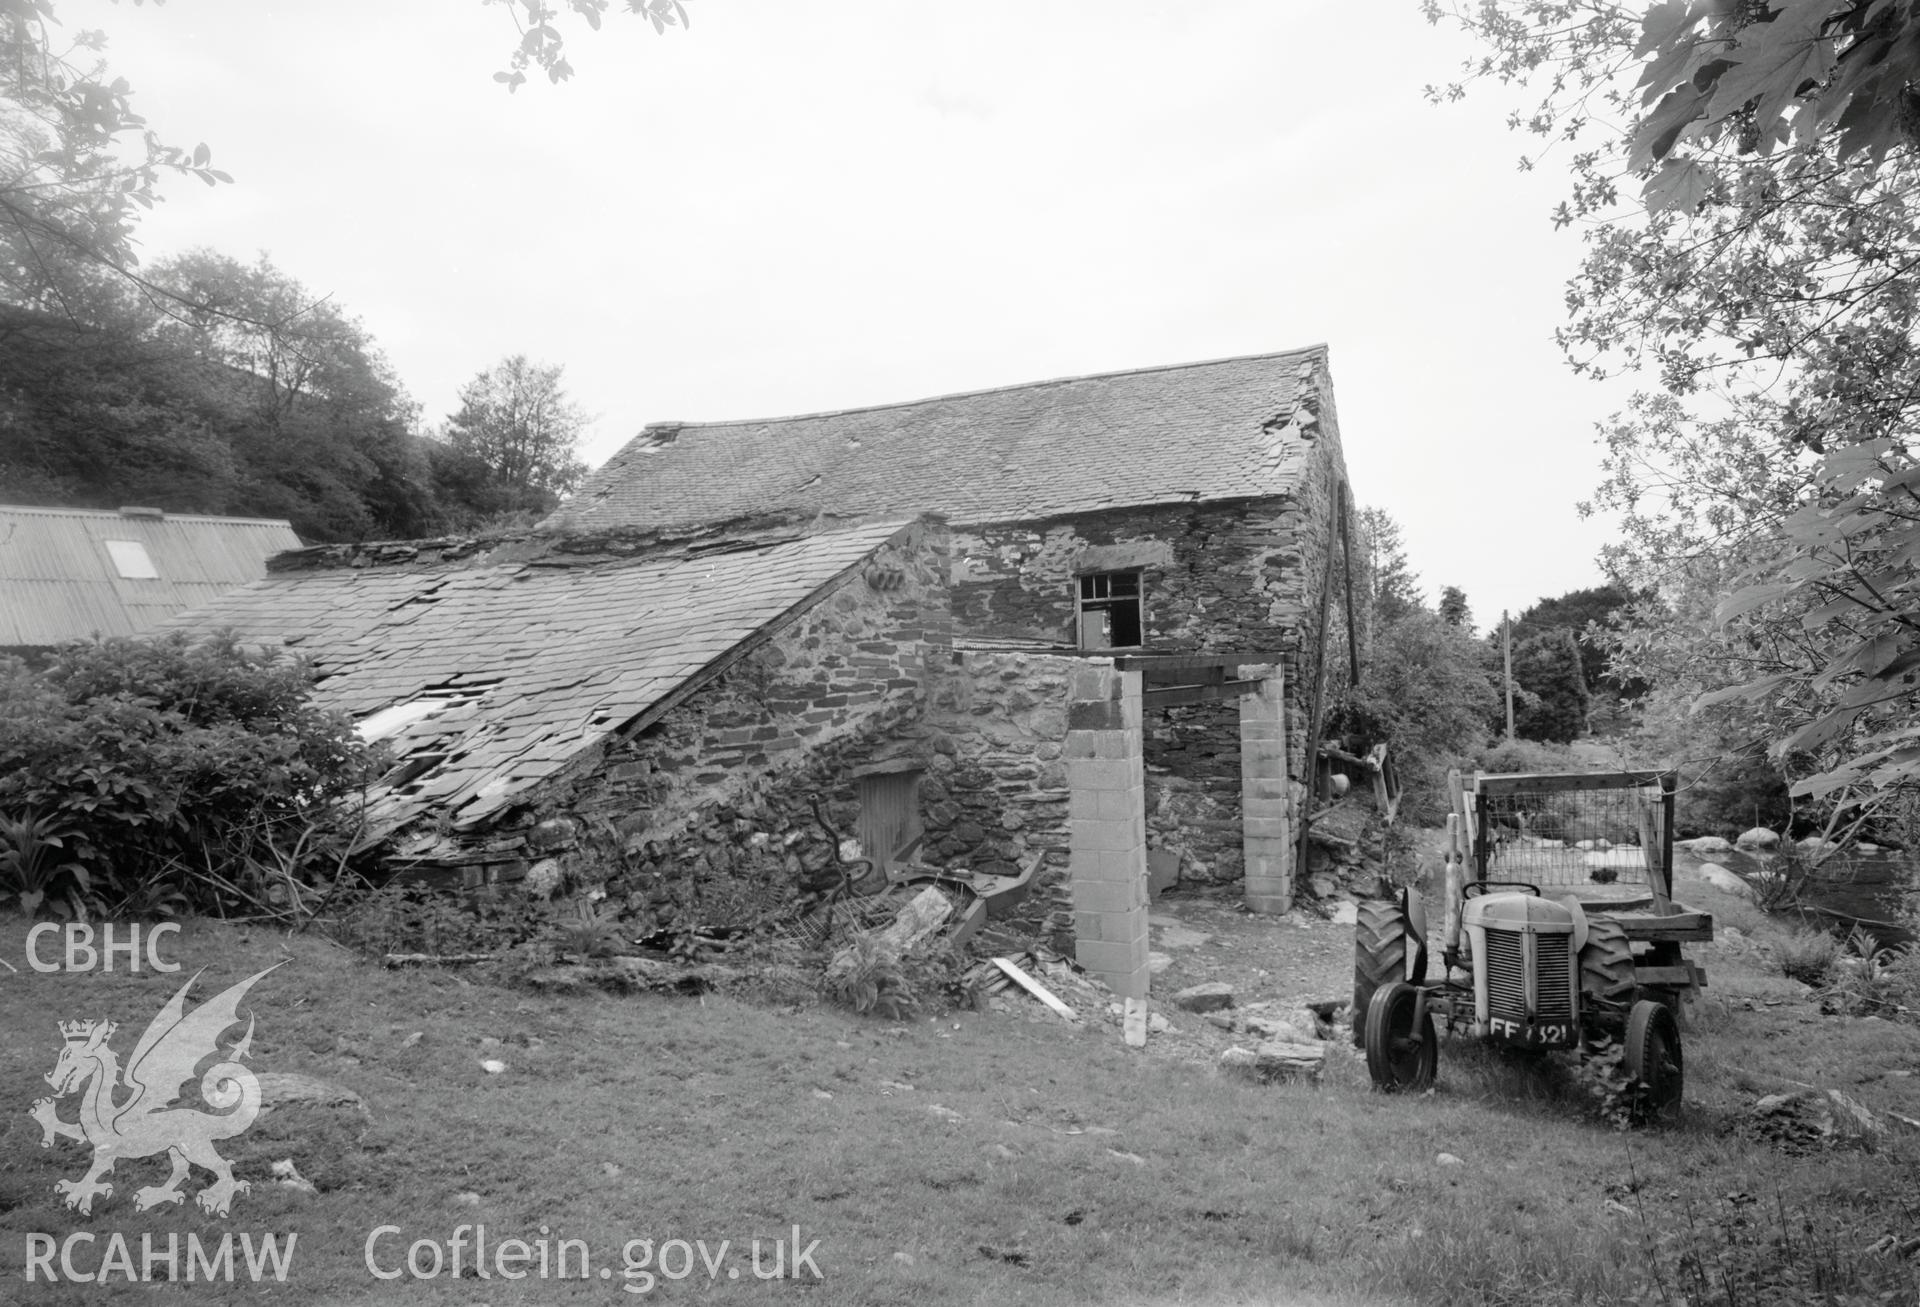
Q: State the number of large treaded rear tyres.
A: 2